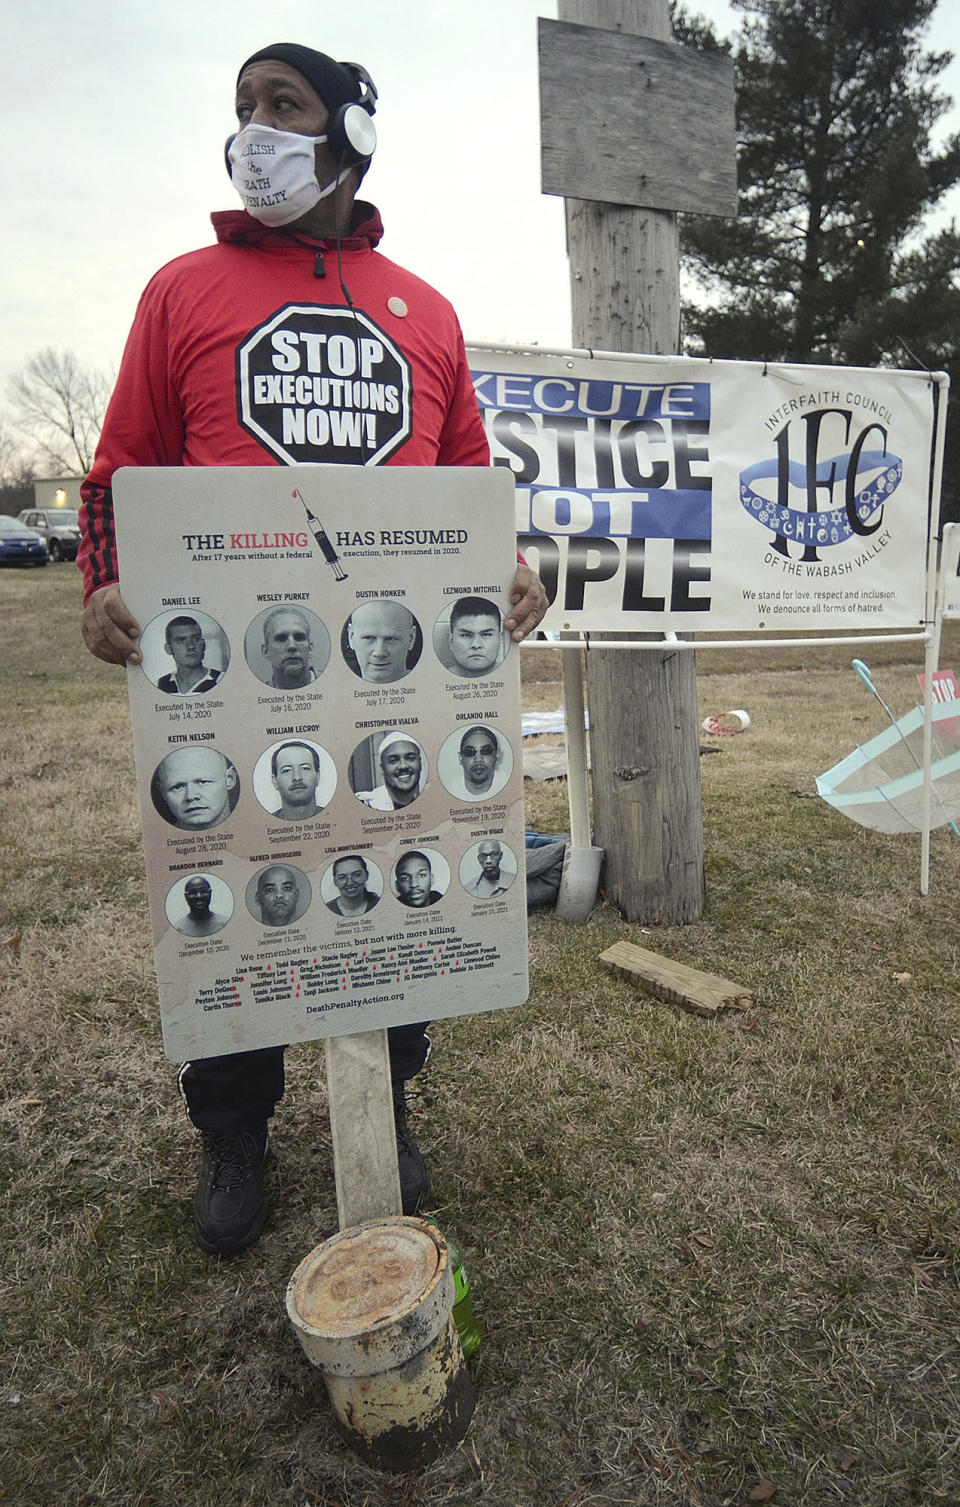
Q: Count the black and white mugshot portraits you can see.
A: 13